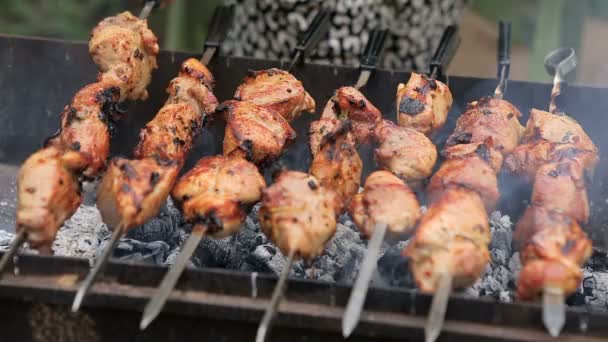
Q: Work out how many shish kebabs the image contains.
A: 7